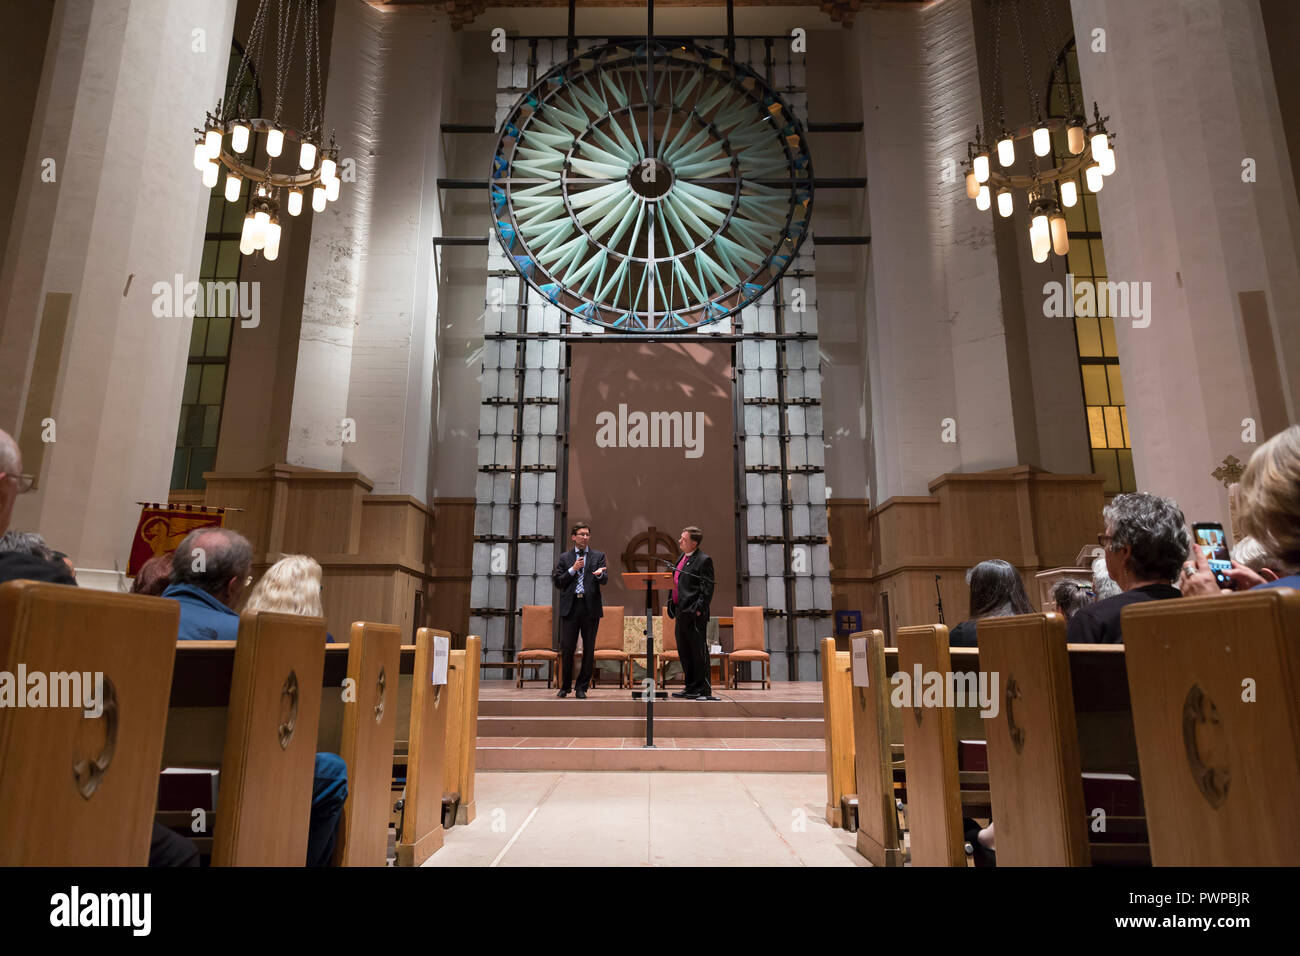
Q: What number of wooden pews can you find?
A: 10